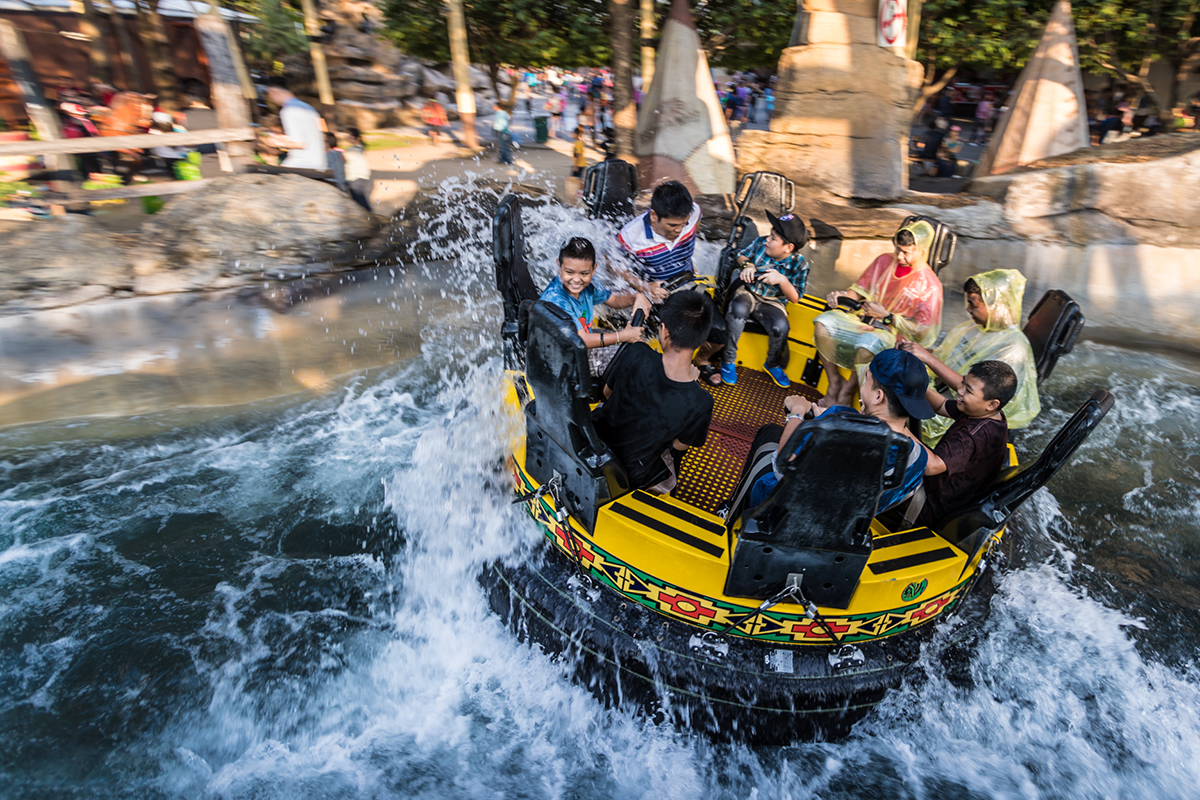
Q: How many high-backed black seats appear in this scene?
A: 8